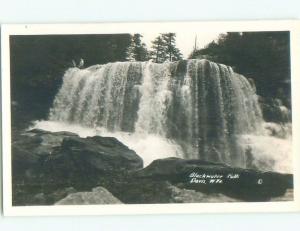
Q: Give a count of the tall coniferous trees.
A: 3